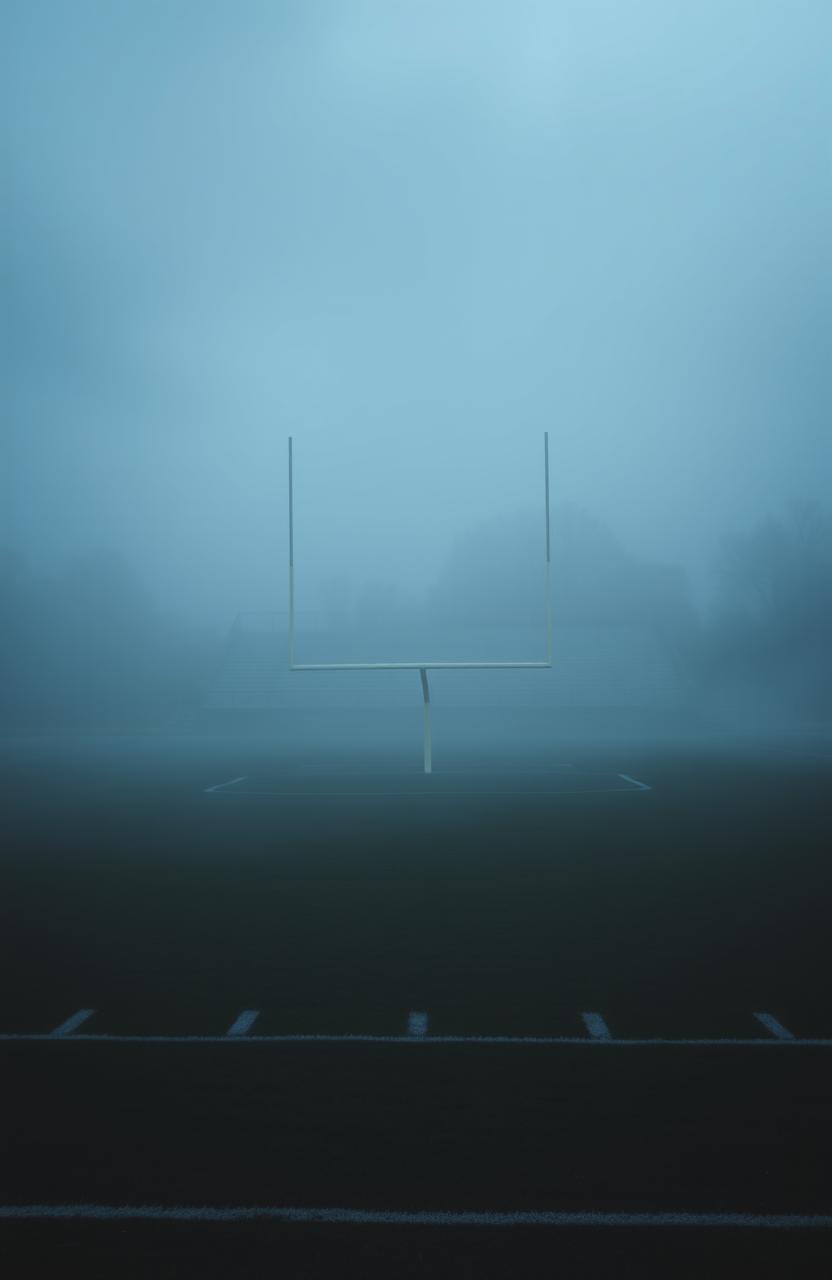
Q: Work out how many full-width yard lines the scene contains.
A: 2